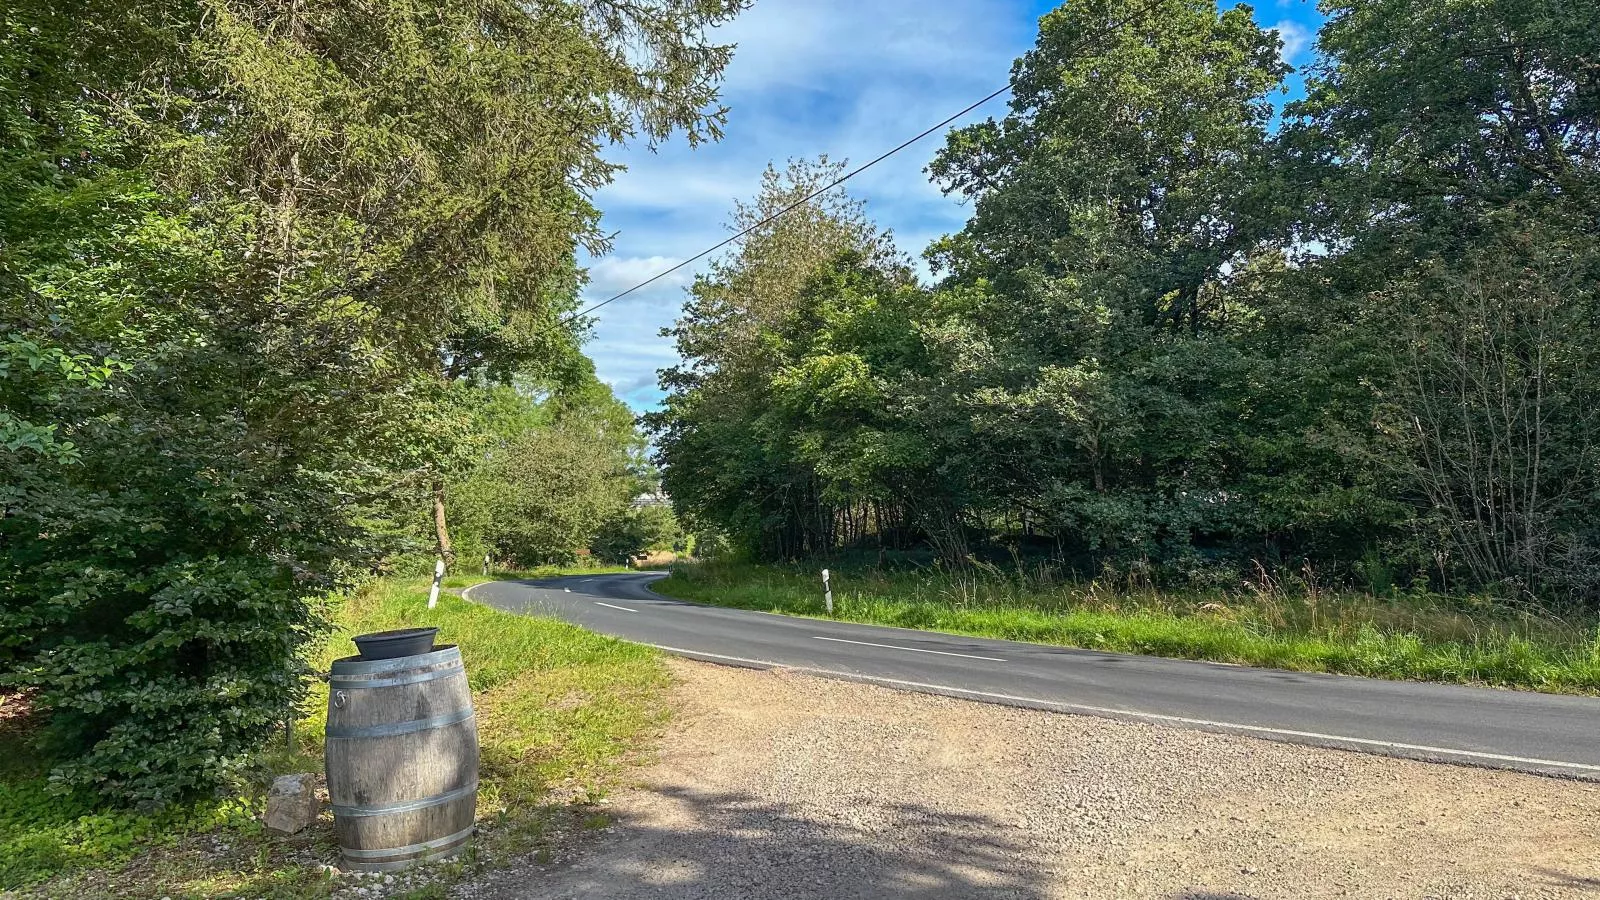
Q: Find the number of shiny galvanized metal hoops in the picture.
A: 6